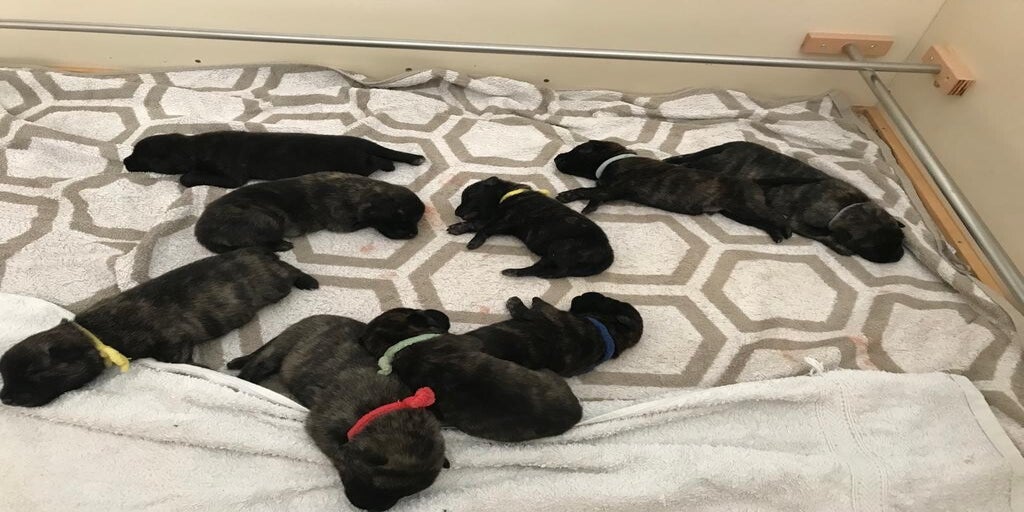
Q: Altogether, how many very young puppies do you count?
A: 9